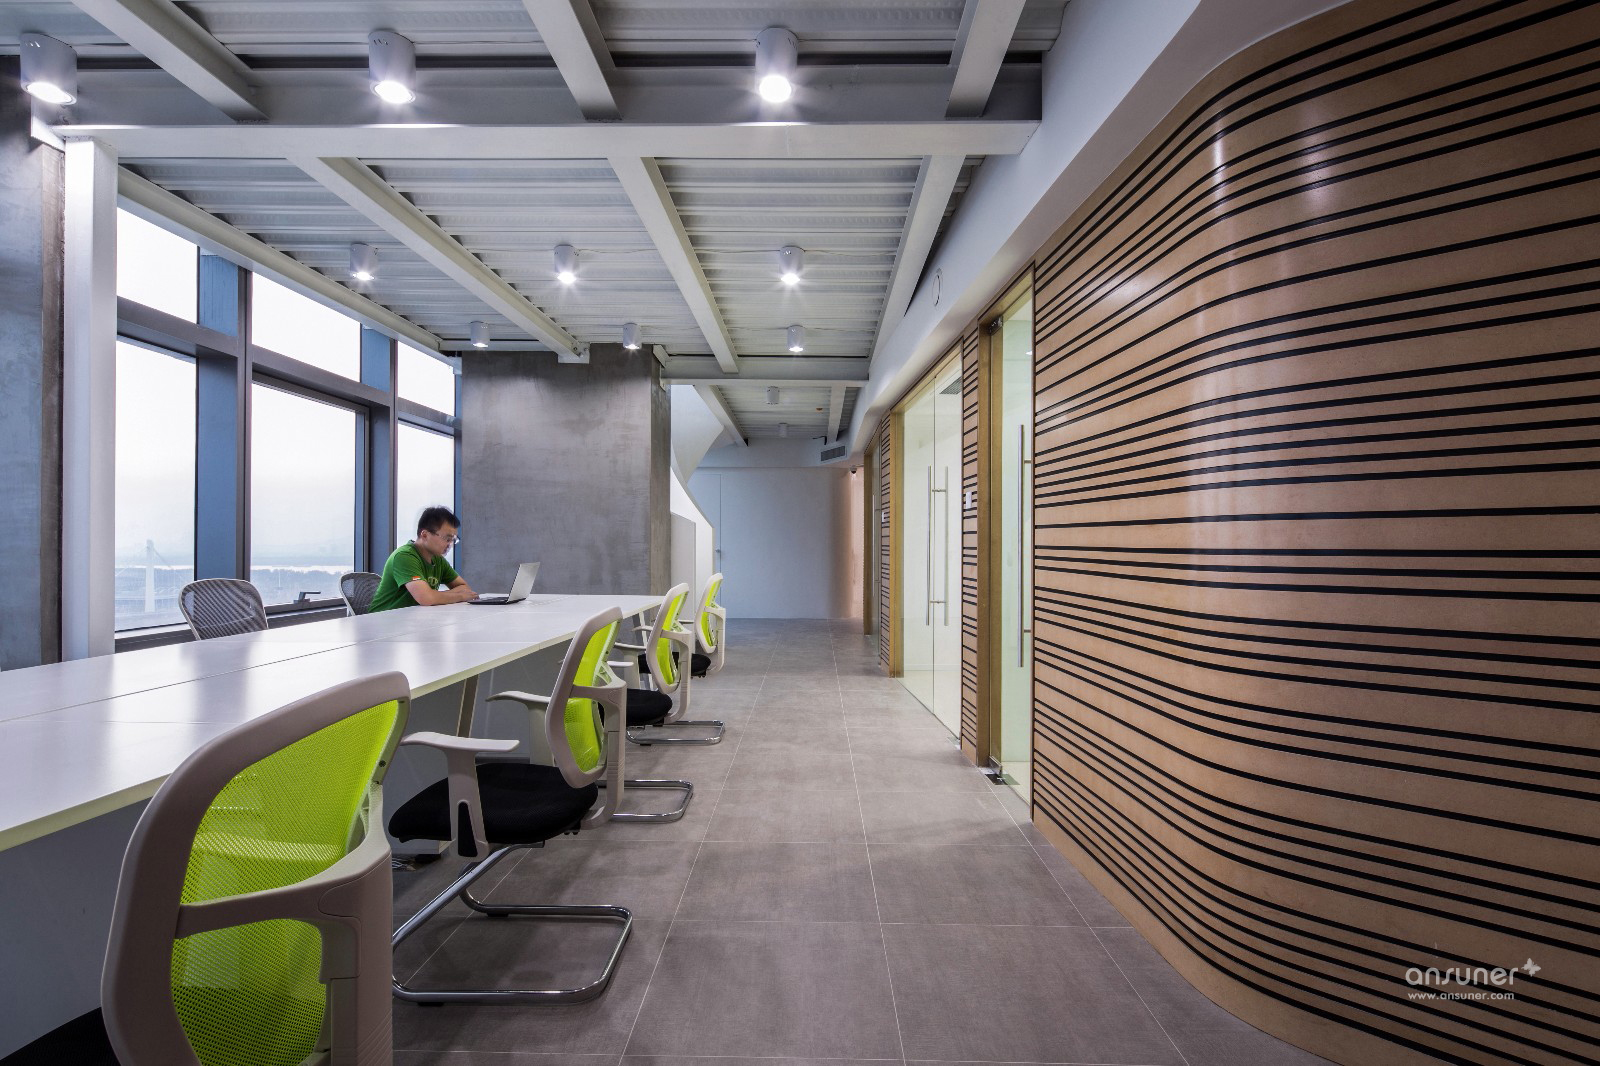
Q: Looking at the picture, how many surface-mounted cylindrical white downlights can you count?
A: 11